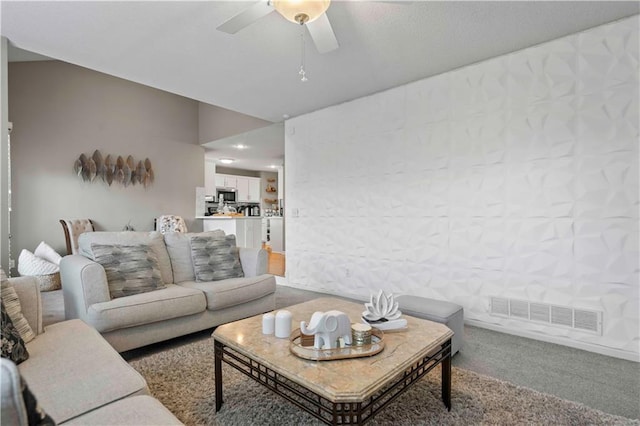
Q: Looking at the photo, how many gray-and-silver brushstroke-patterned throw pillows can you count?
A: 2